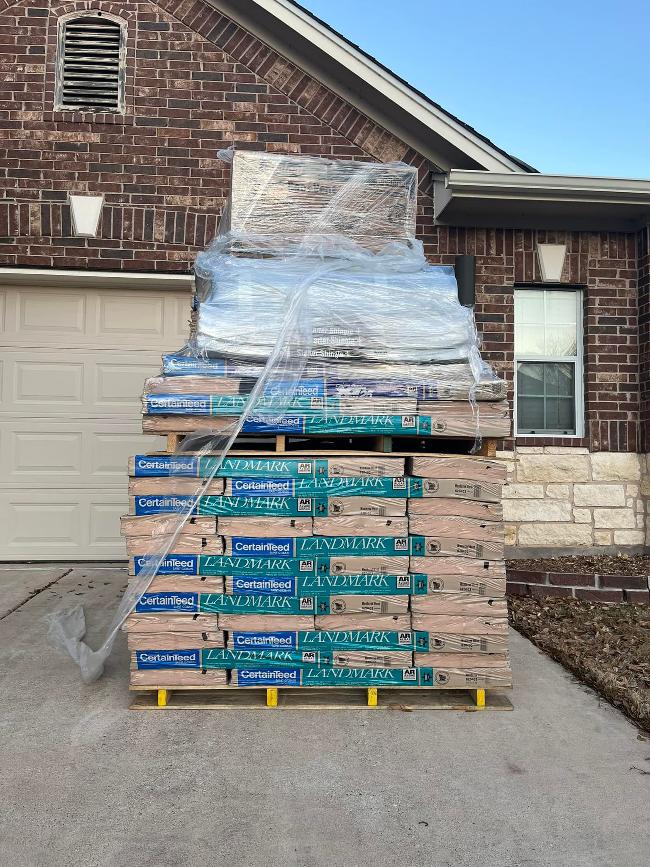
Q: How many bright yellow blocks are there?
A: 4